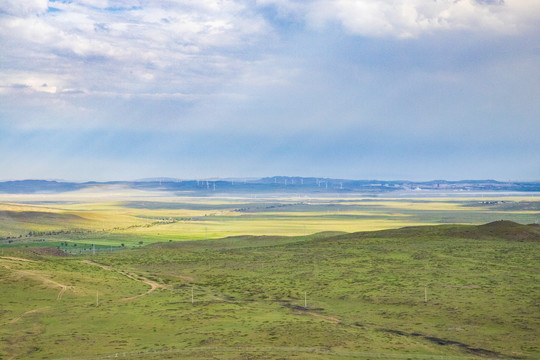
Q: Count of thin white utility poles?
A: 4